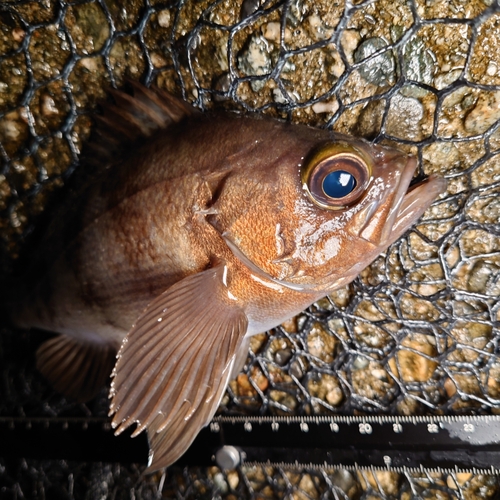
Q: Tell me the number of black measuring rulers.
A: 1